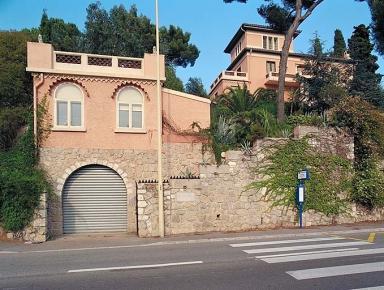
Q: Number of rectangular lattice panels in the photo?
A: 3